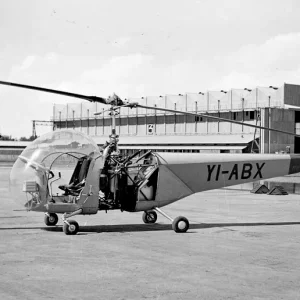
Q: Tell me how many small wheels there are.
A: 4